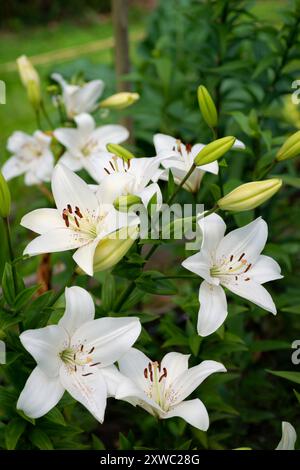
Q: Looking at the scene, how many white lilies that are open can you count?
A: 9